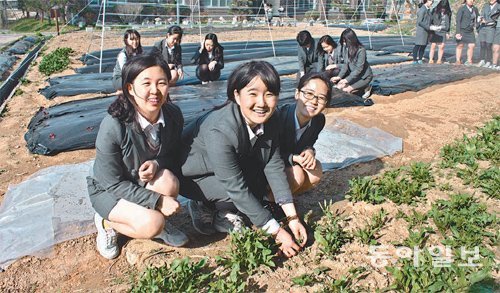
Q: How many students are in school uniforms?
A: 14